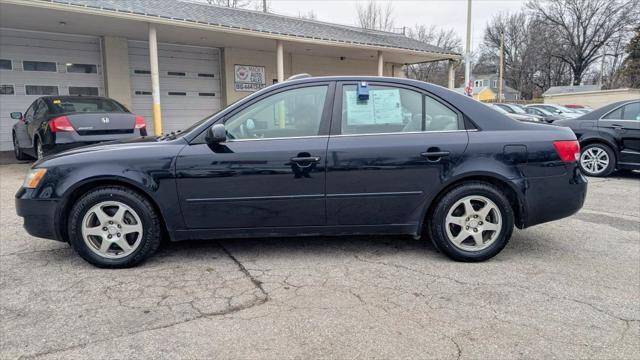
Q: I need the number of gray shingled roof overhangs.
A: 1